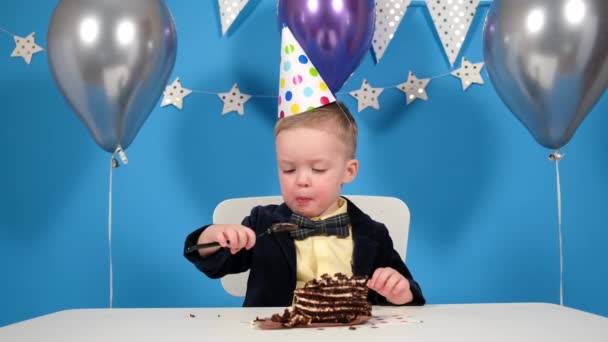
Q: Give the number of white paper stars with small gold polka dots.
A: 6